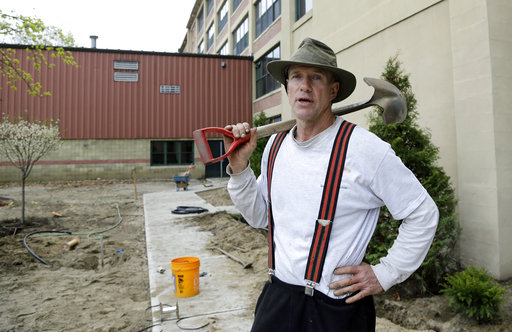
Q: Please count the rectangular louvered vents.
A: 3